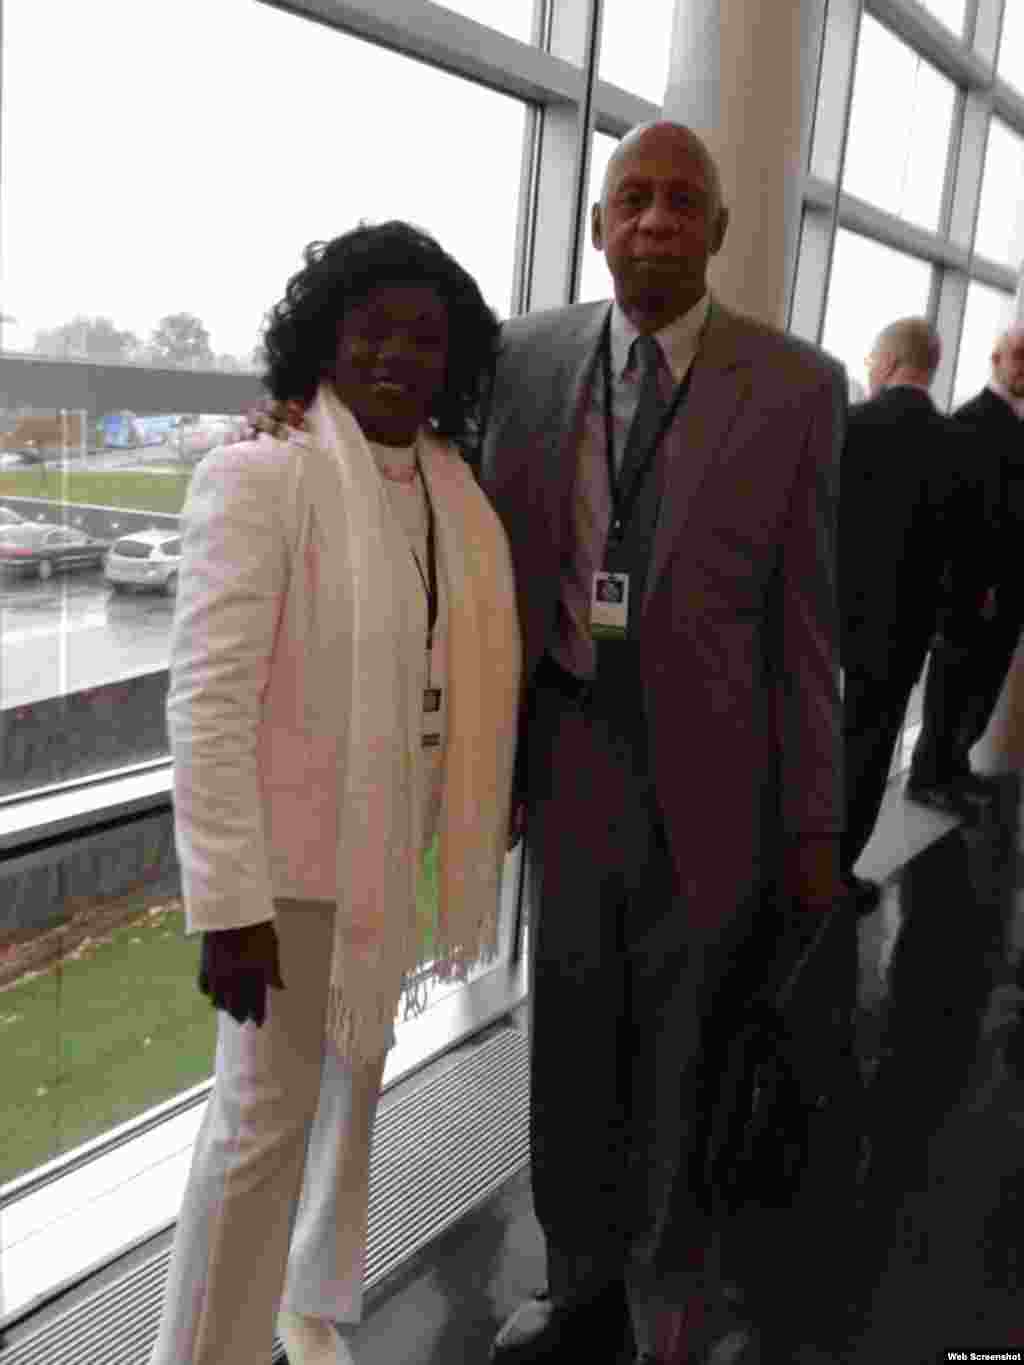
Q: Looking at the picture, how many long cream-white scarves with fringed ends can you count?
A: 1